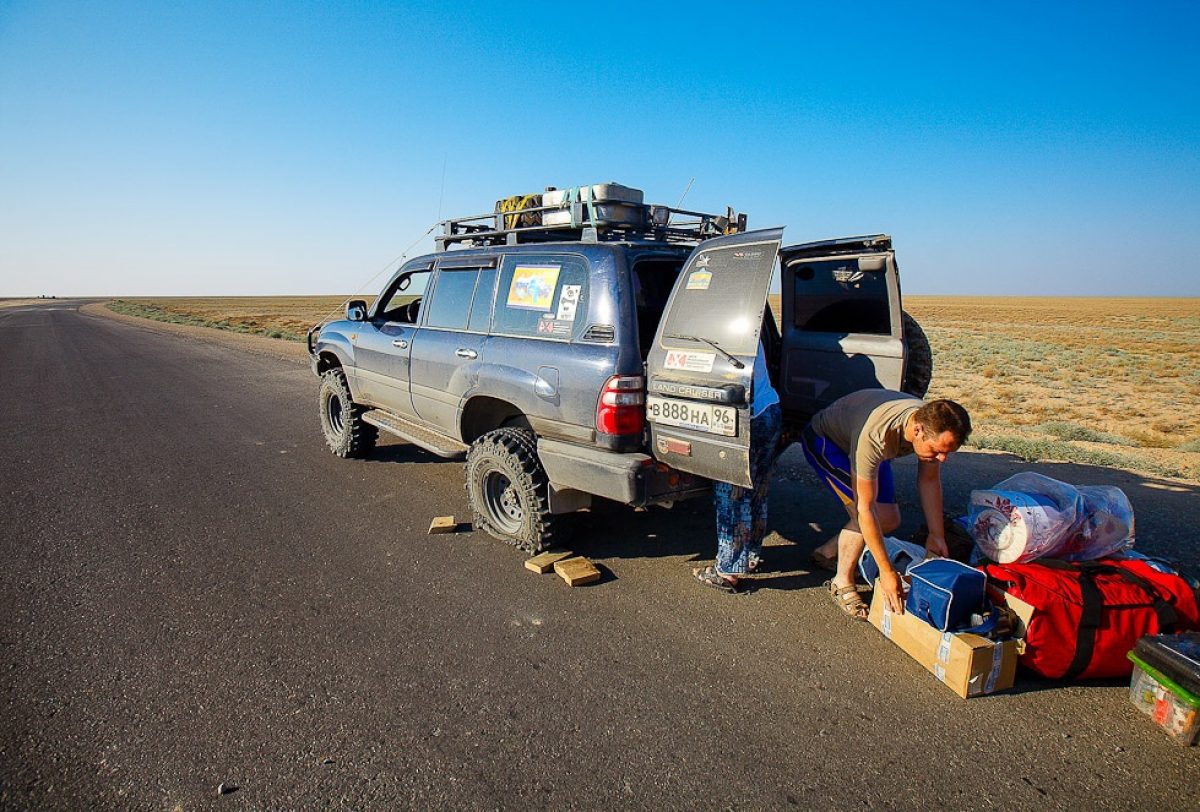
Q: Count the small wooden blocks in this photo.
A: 3